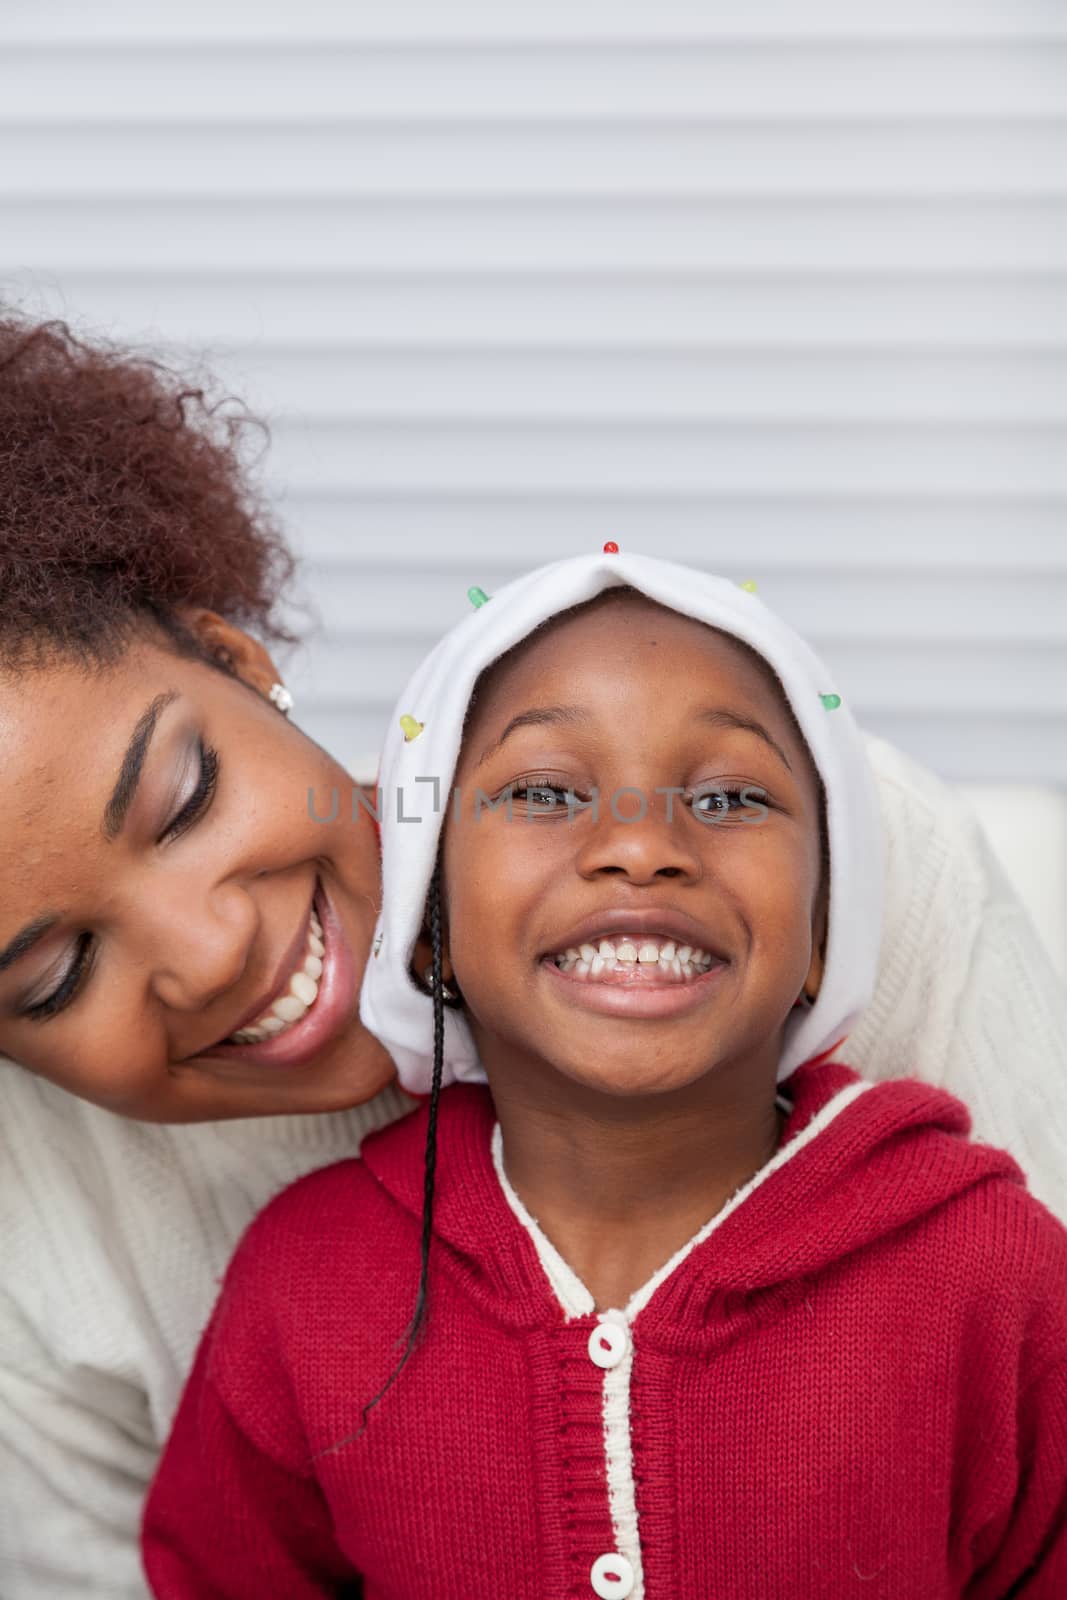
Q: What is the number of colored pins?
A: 5